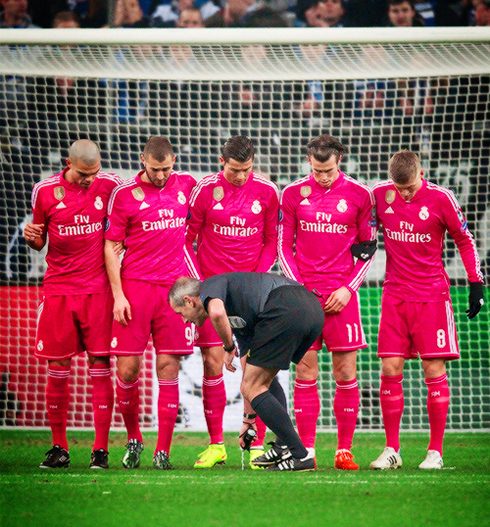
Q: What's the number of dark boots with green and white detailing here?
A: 2